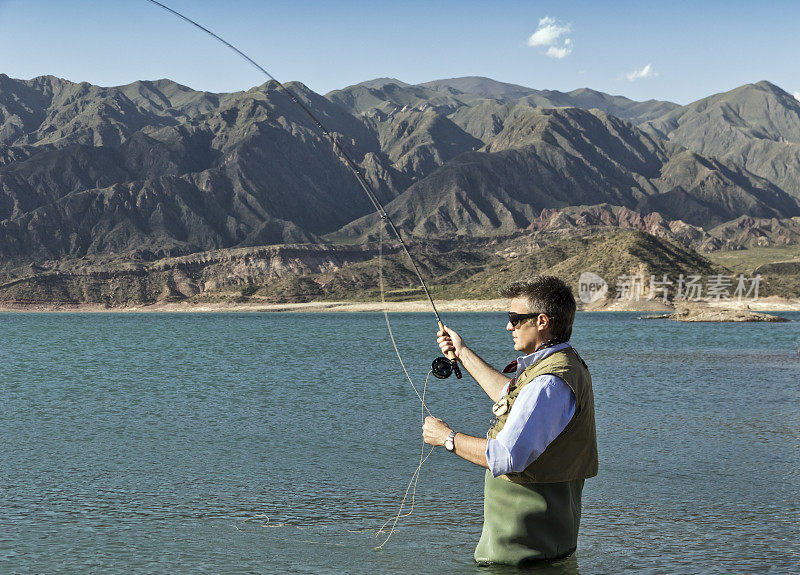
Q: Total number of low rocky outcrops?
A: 1